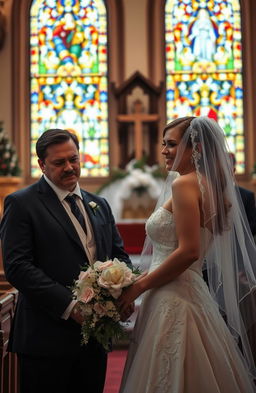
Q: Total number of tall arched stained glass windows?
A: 2